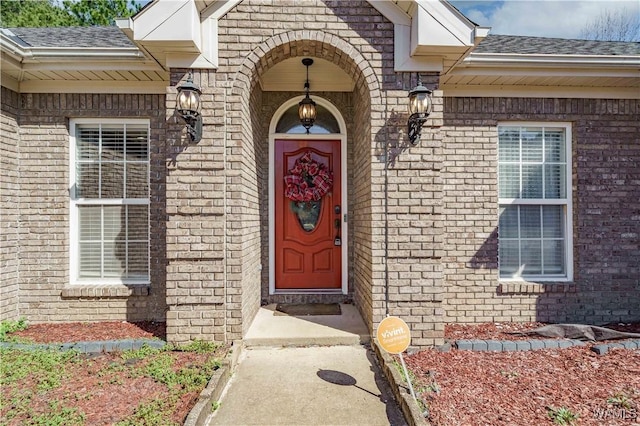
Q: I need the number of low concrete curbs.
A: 2